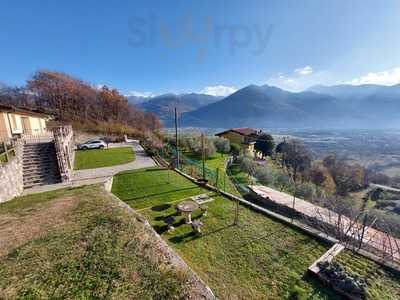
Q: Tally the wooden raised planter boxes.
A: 1